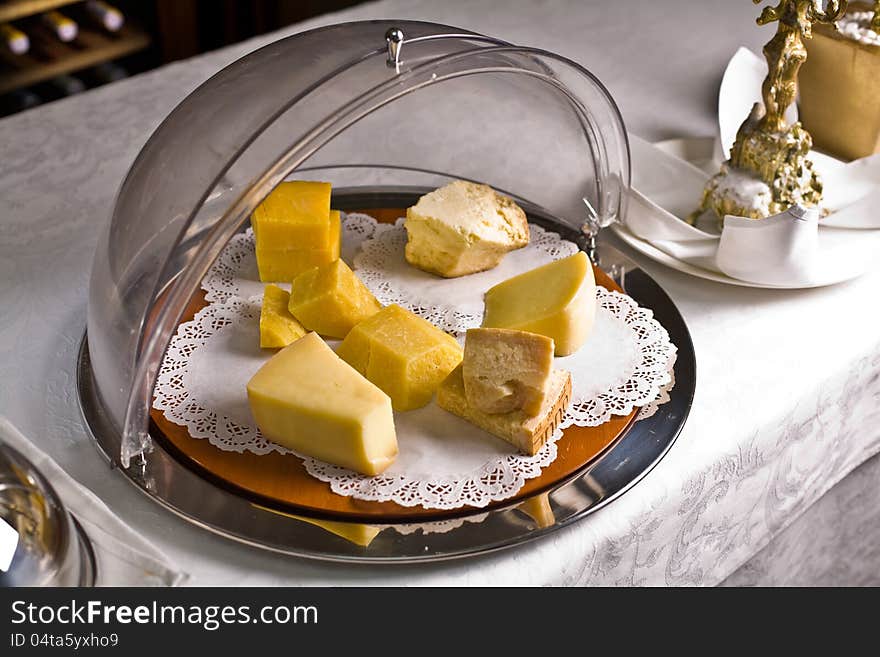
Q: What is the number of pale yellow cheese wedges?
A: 2